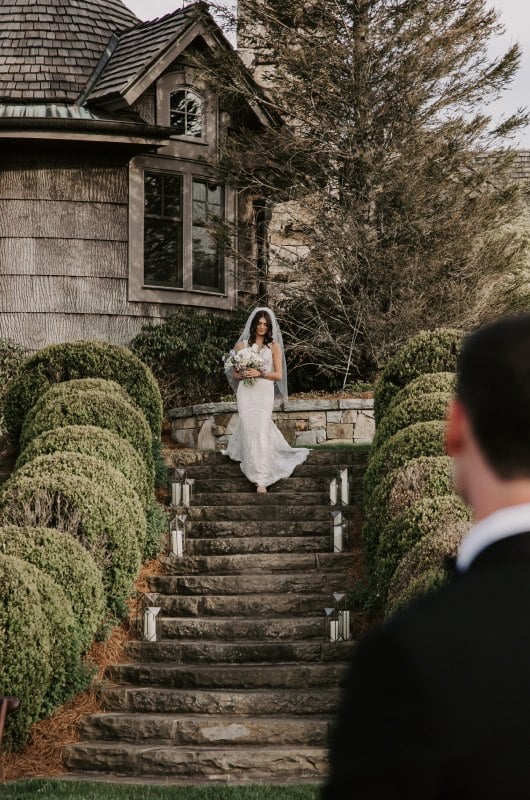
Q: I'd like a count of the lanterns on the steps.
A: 10